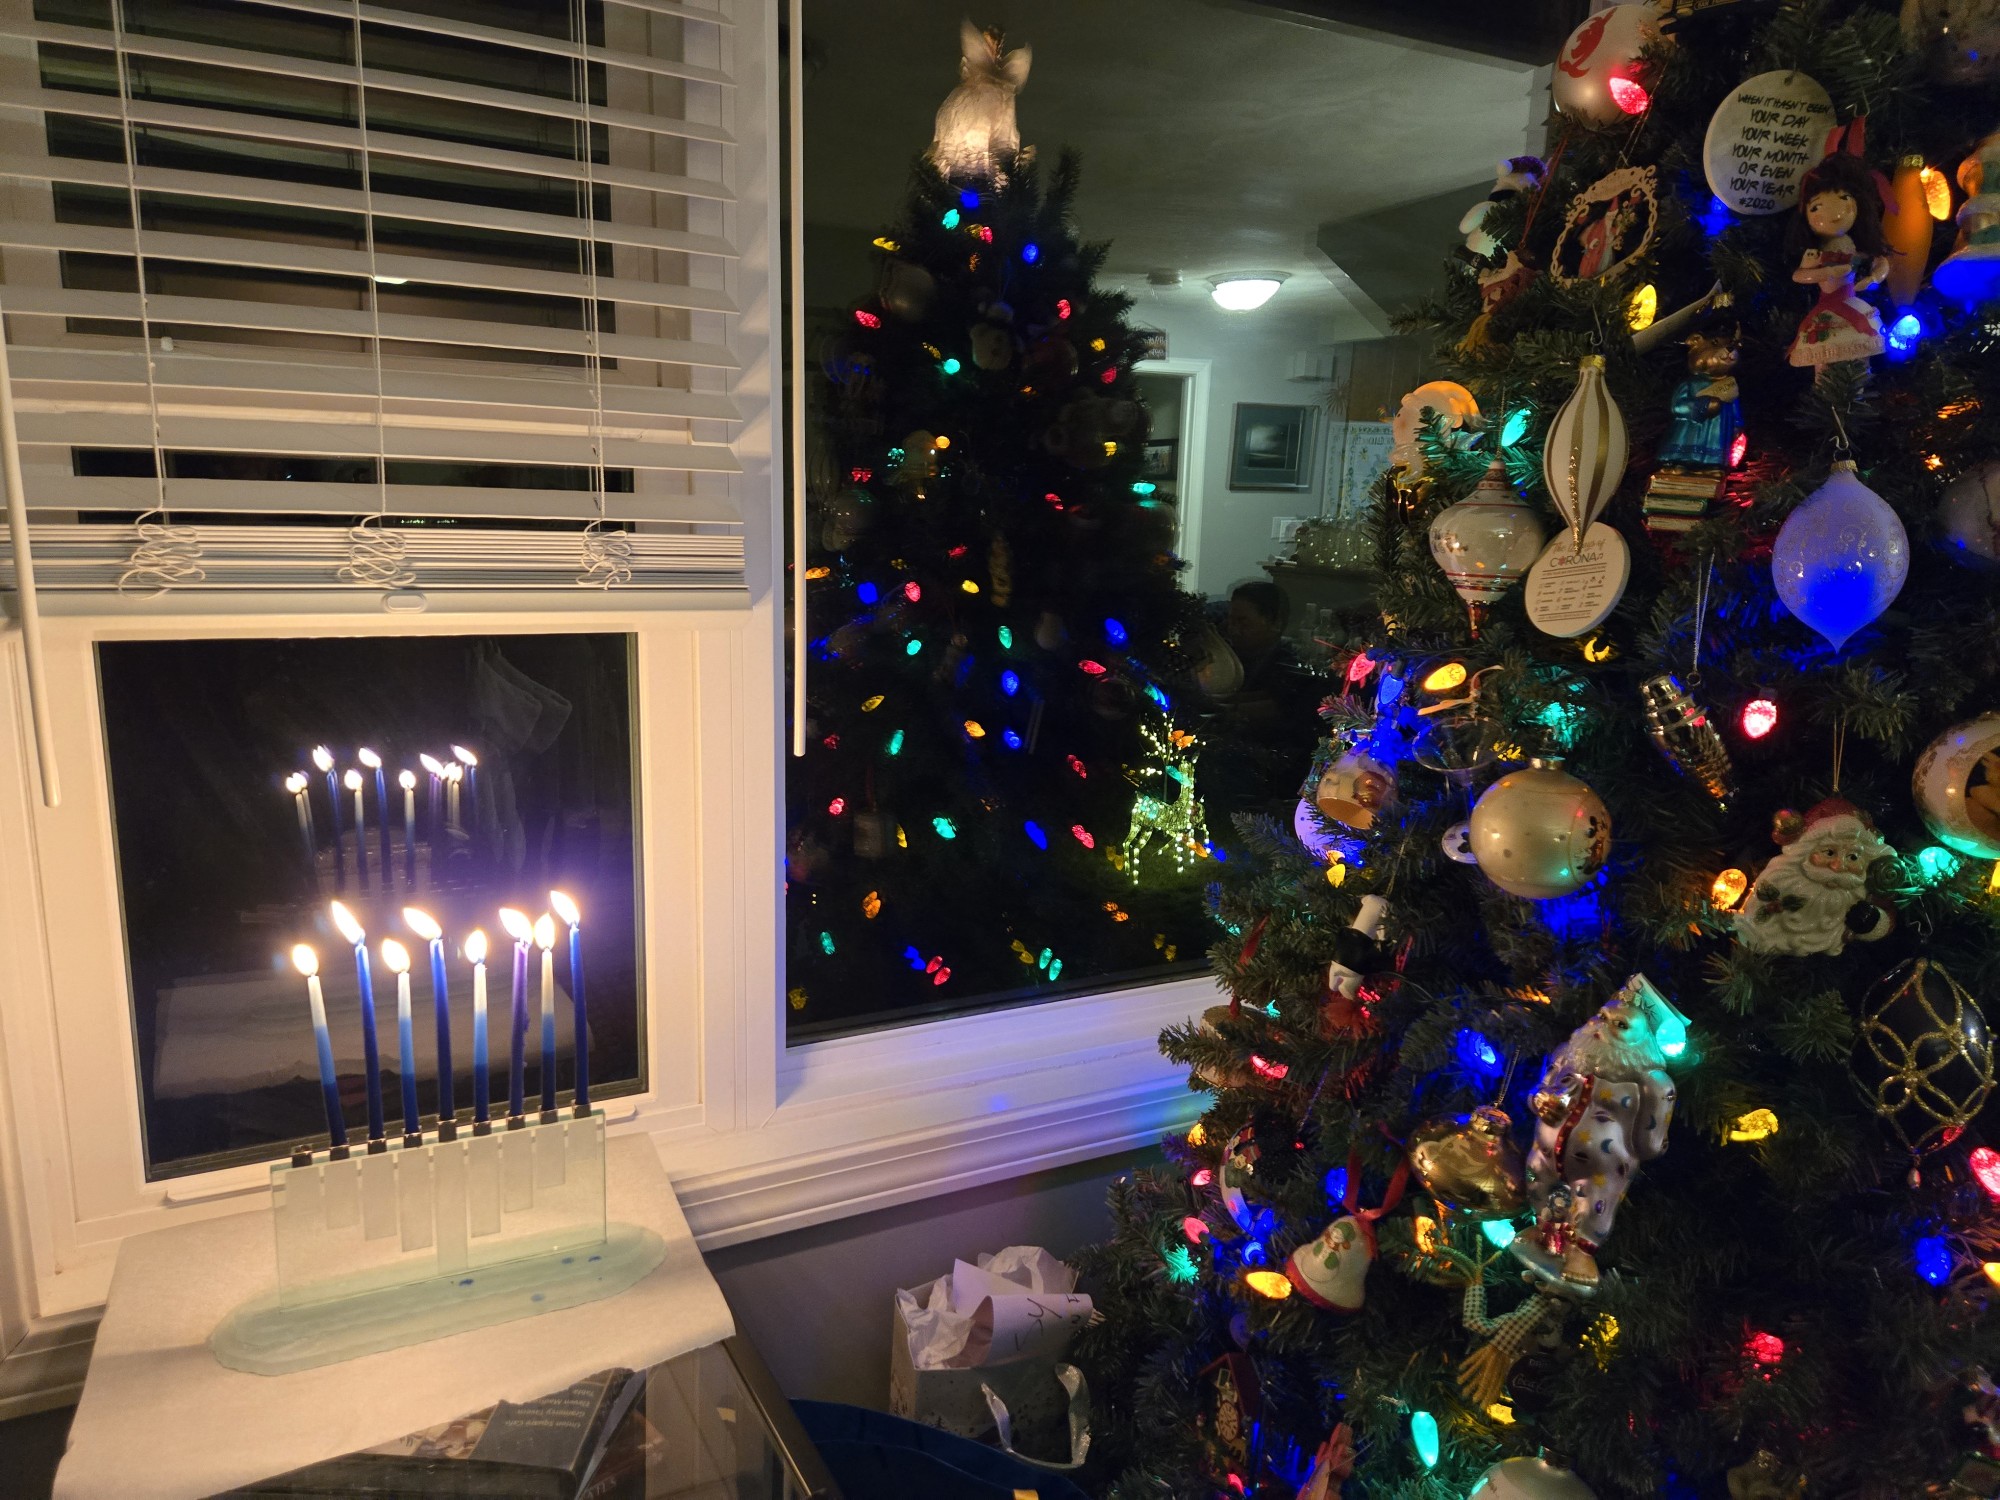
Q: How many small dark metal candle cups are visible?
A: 9